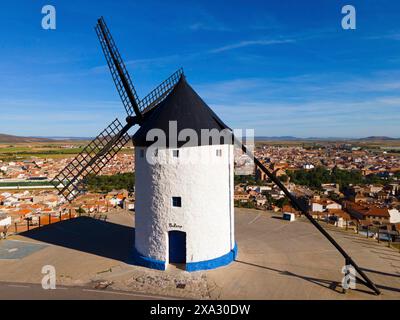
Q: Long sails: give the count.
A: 3